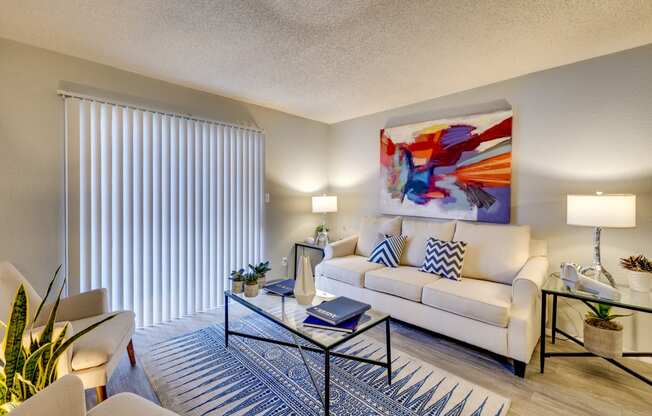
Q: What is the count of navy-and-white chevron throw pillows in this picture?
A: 2